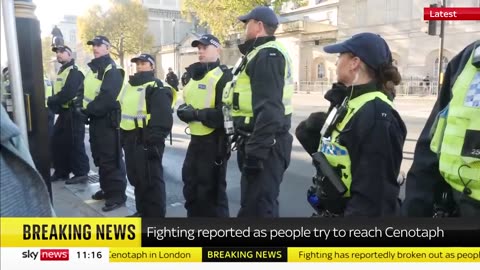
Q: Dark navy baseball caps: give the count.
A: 6